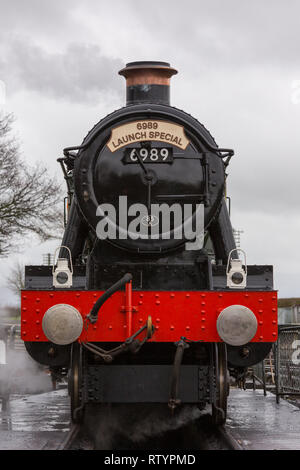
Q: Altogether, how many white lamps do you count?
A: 2